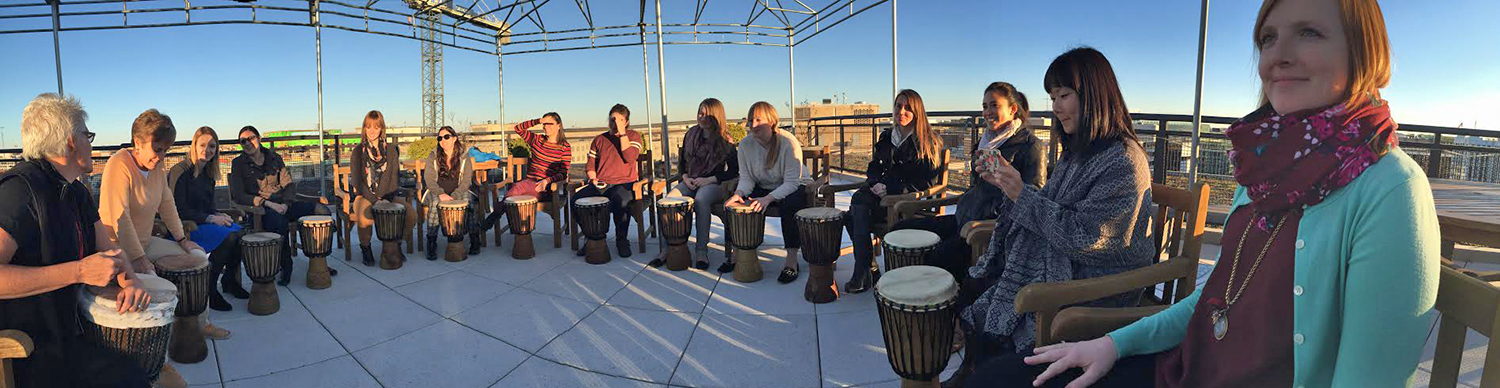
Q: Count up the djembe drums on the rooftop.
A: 13